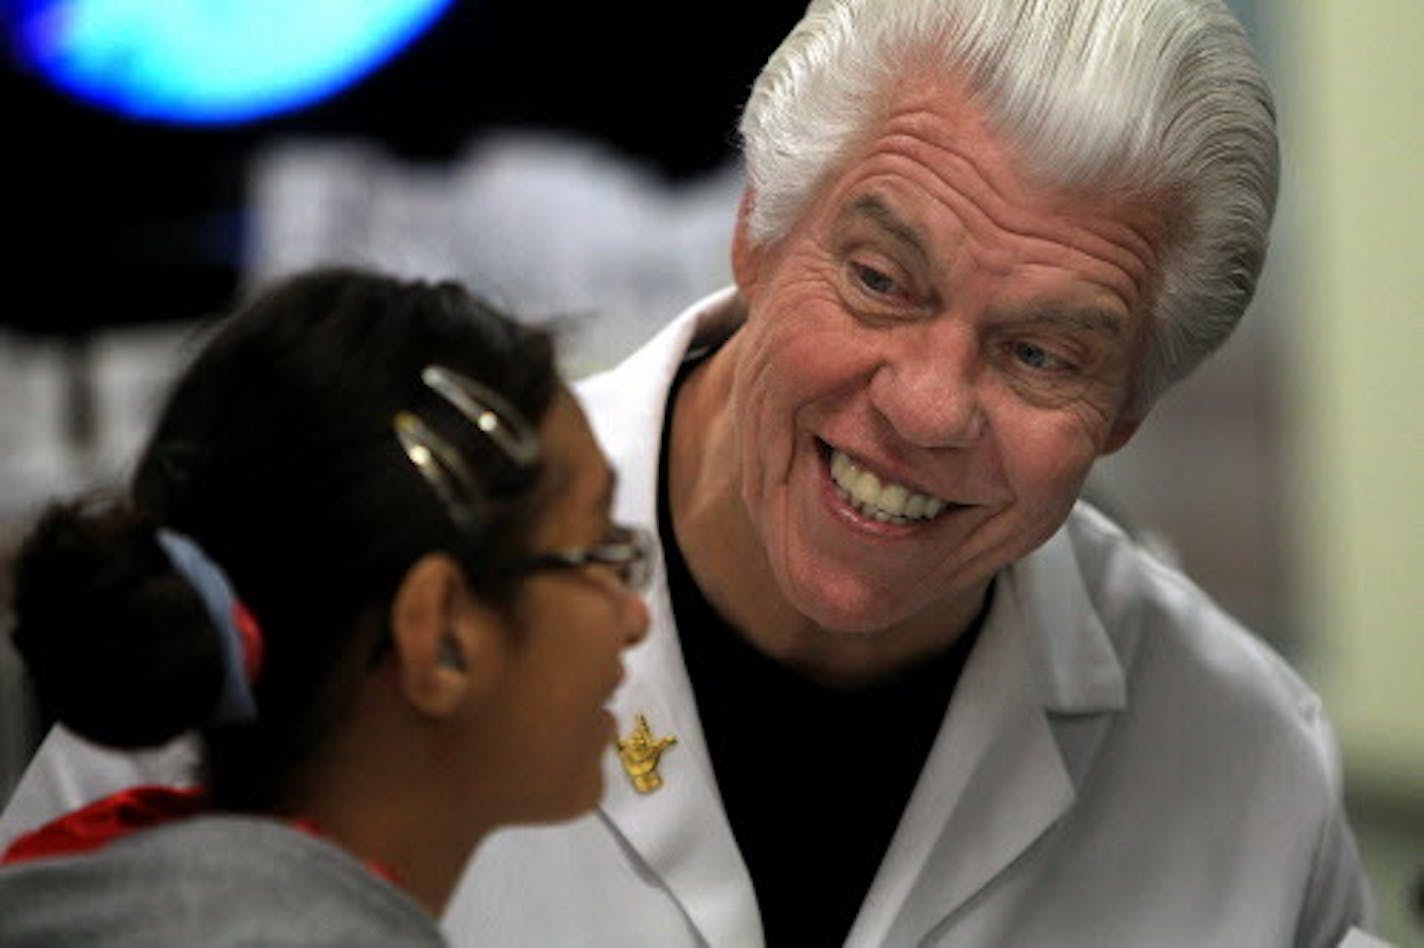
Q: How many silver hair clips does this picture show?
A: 2